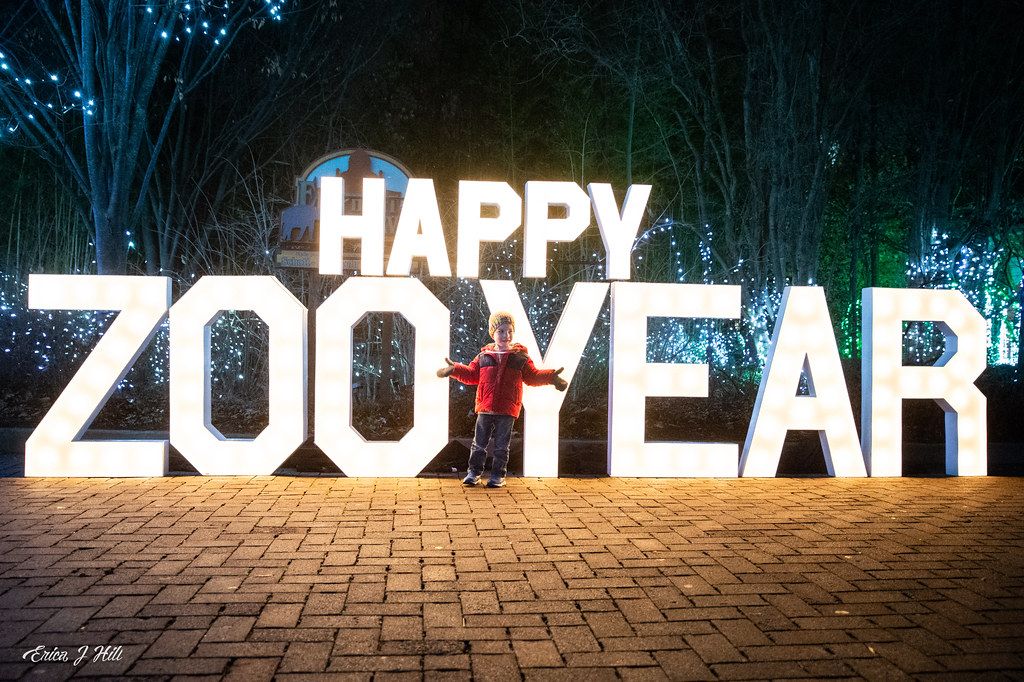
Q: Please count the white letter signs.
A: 12